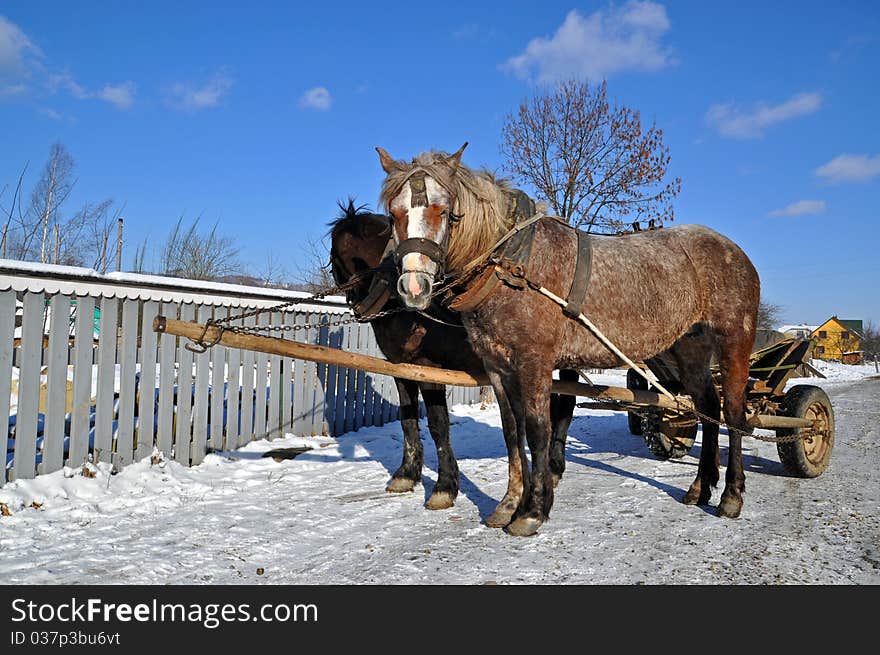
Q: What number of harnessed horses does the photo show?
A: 2